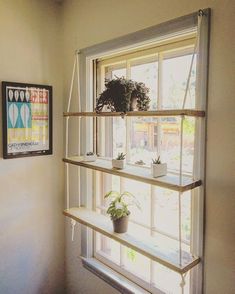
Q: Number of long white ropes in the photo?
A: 4